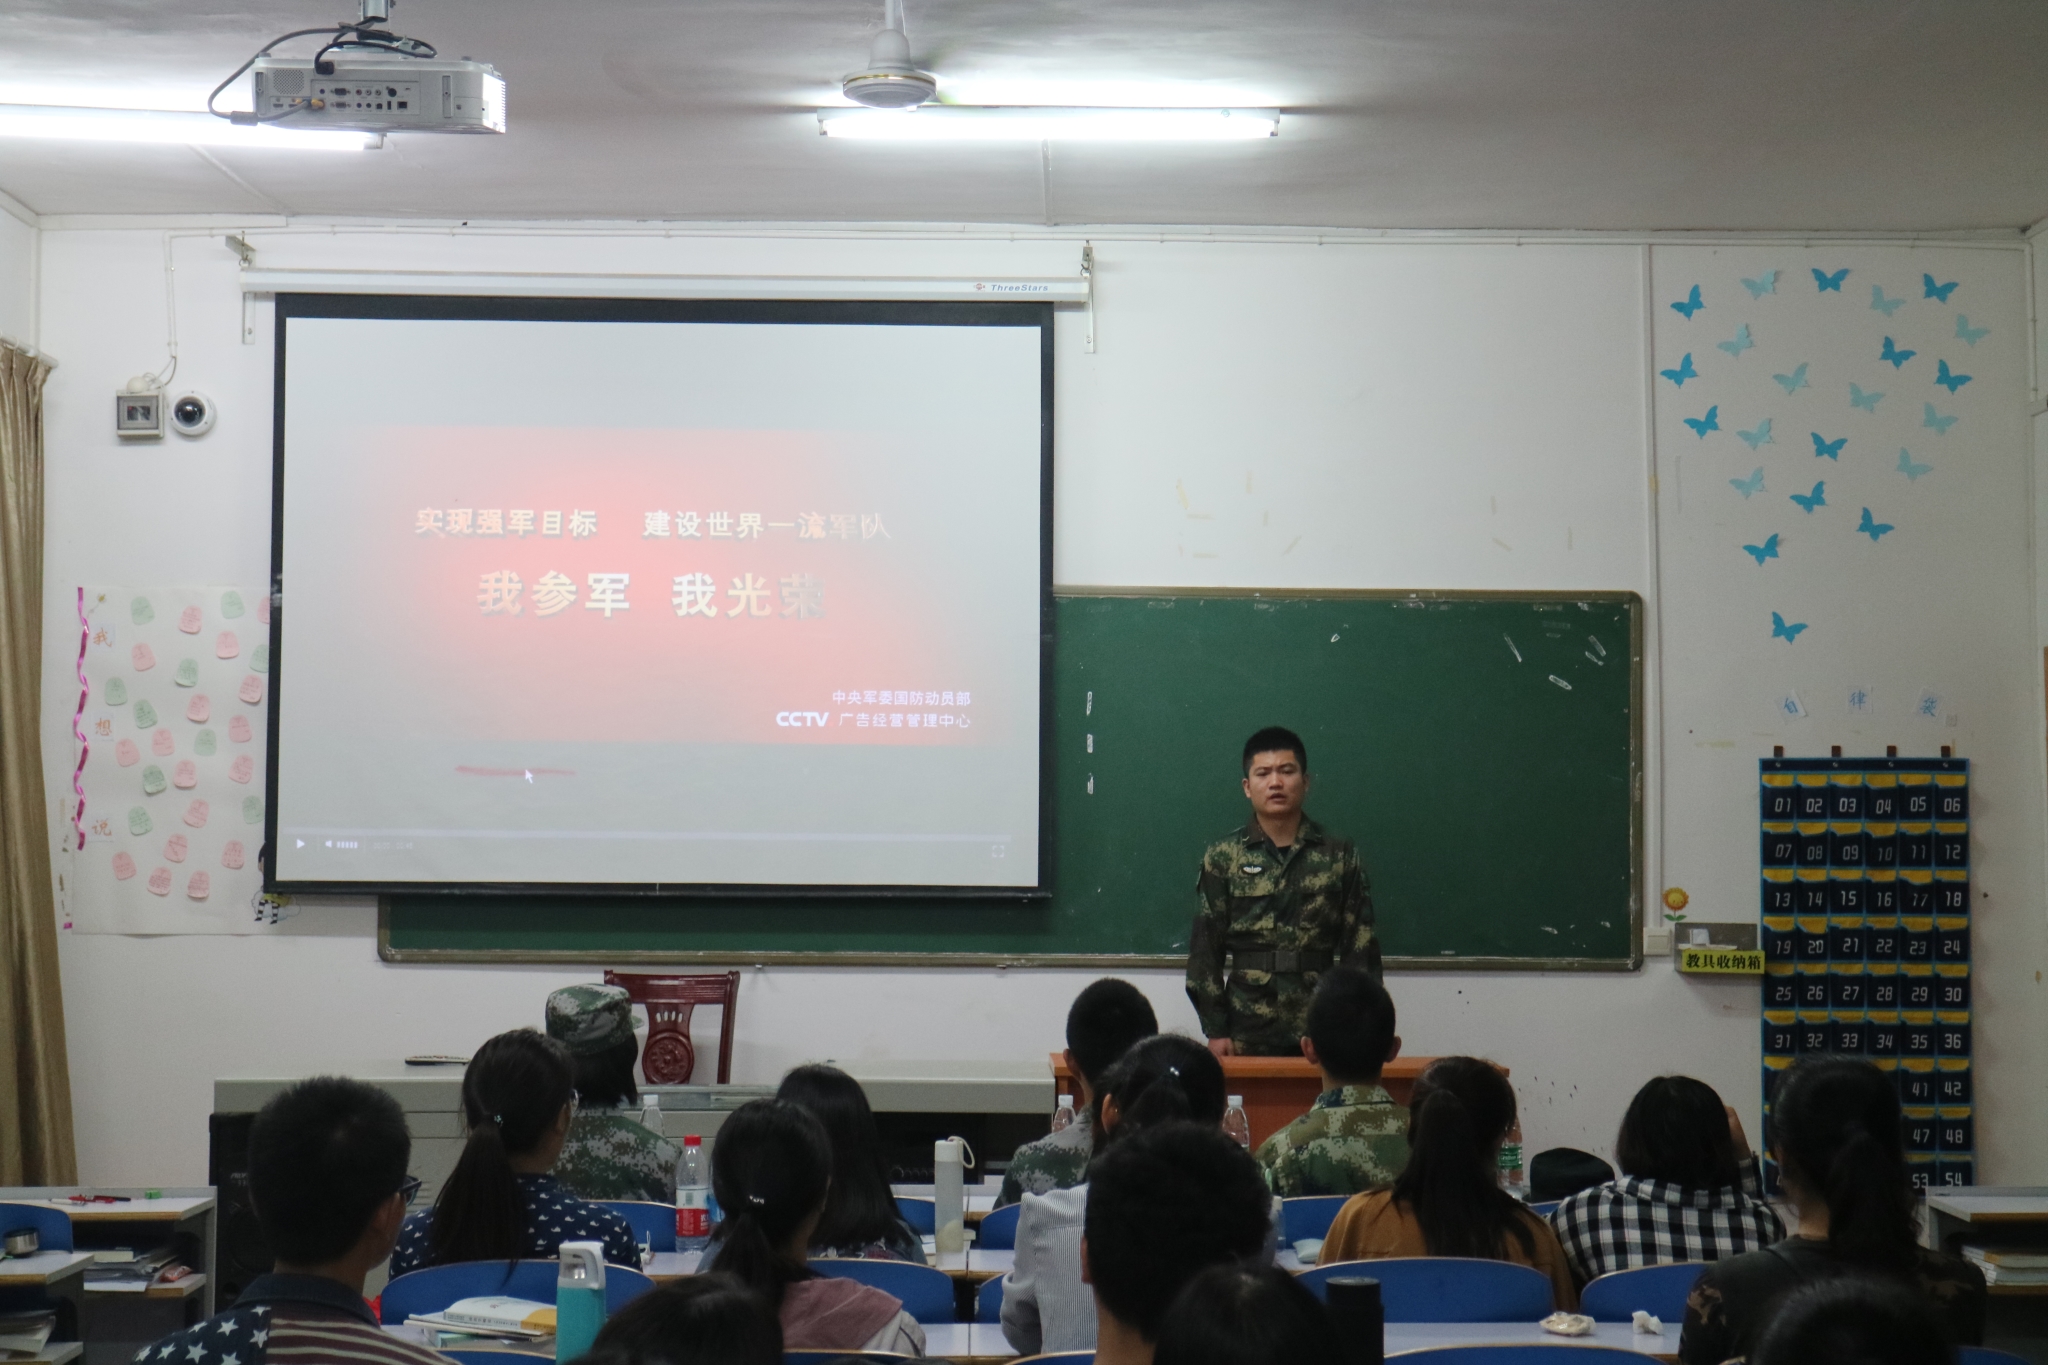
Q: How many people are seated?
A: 15